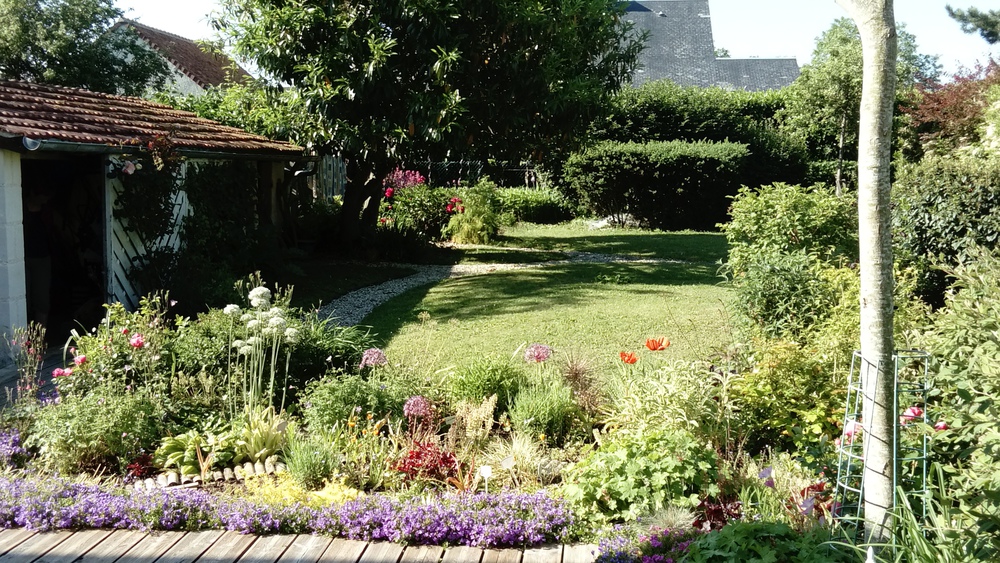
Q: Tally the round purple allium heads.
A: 3